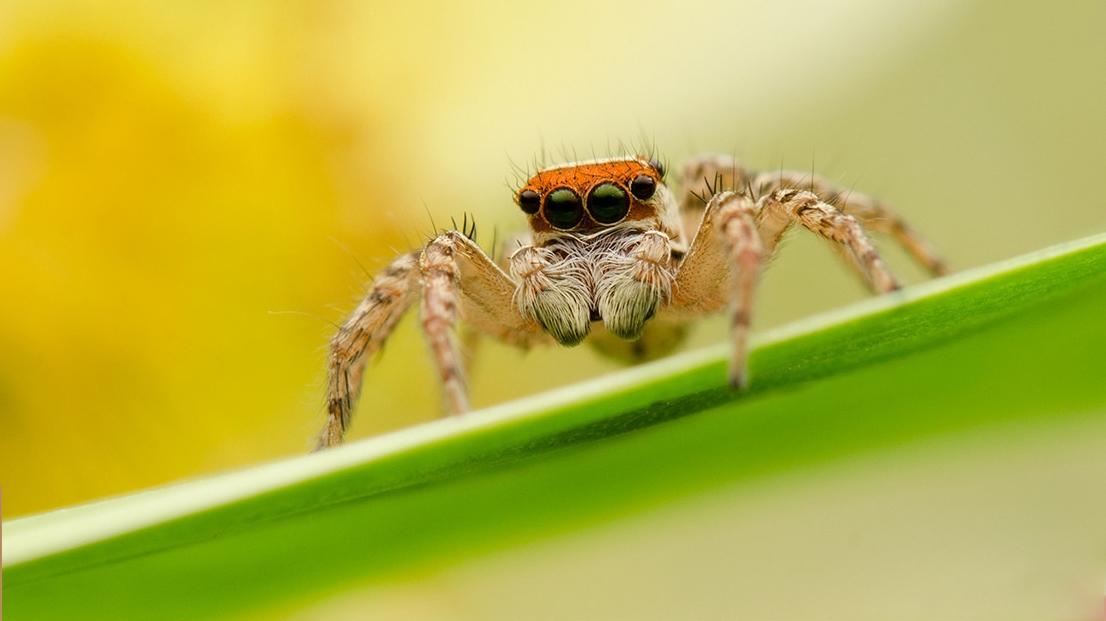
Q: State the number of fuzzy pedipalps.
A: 2